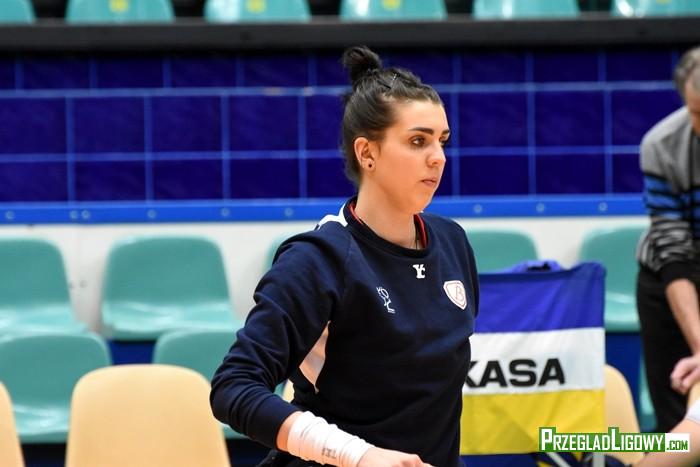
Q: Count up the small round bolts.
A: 9